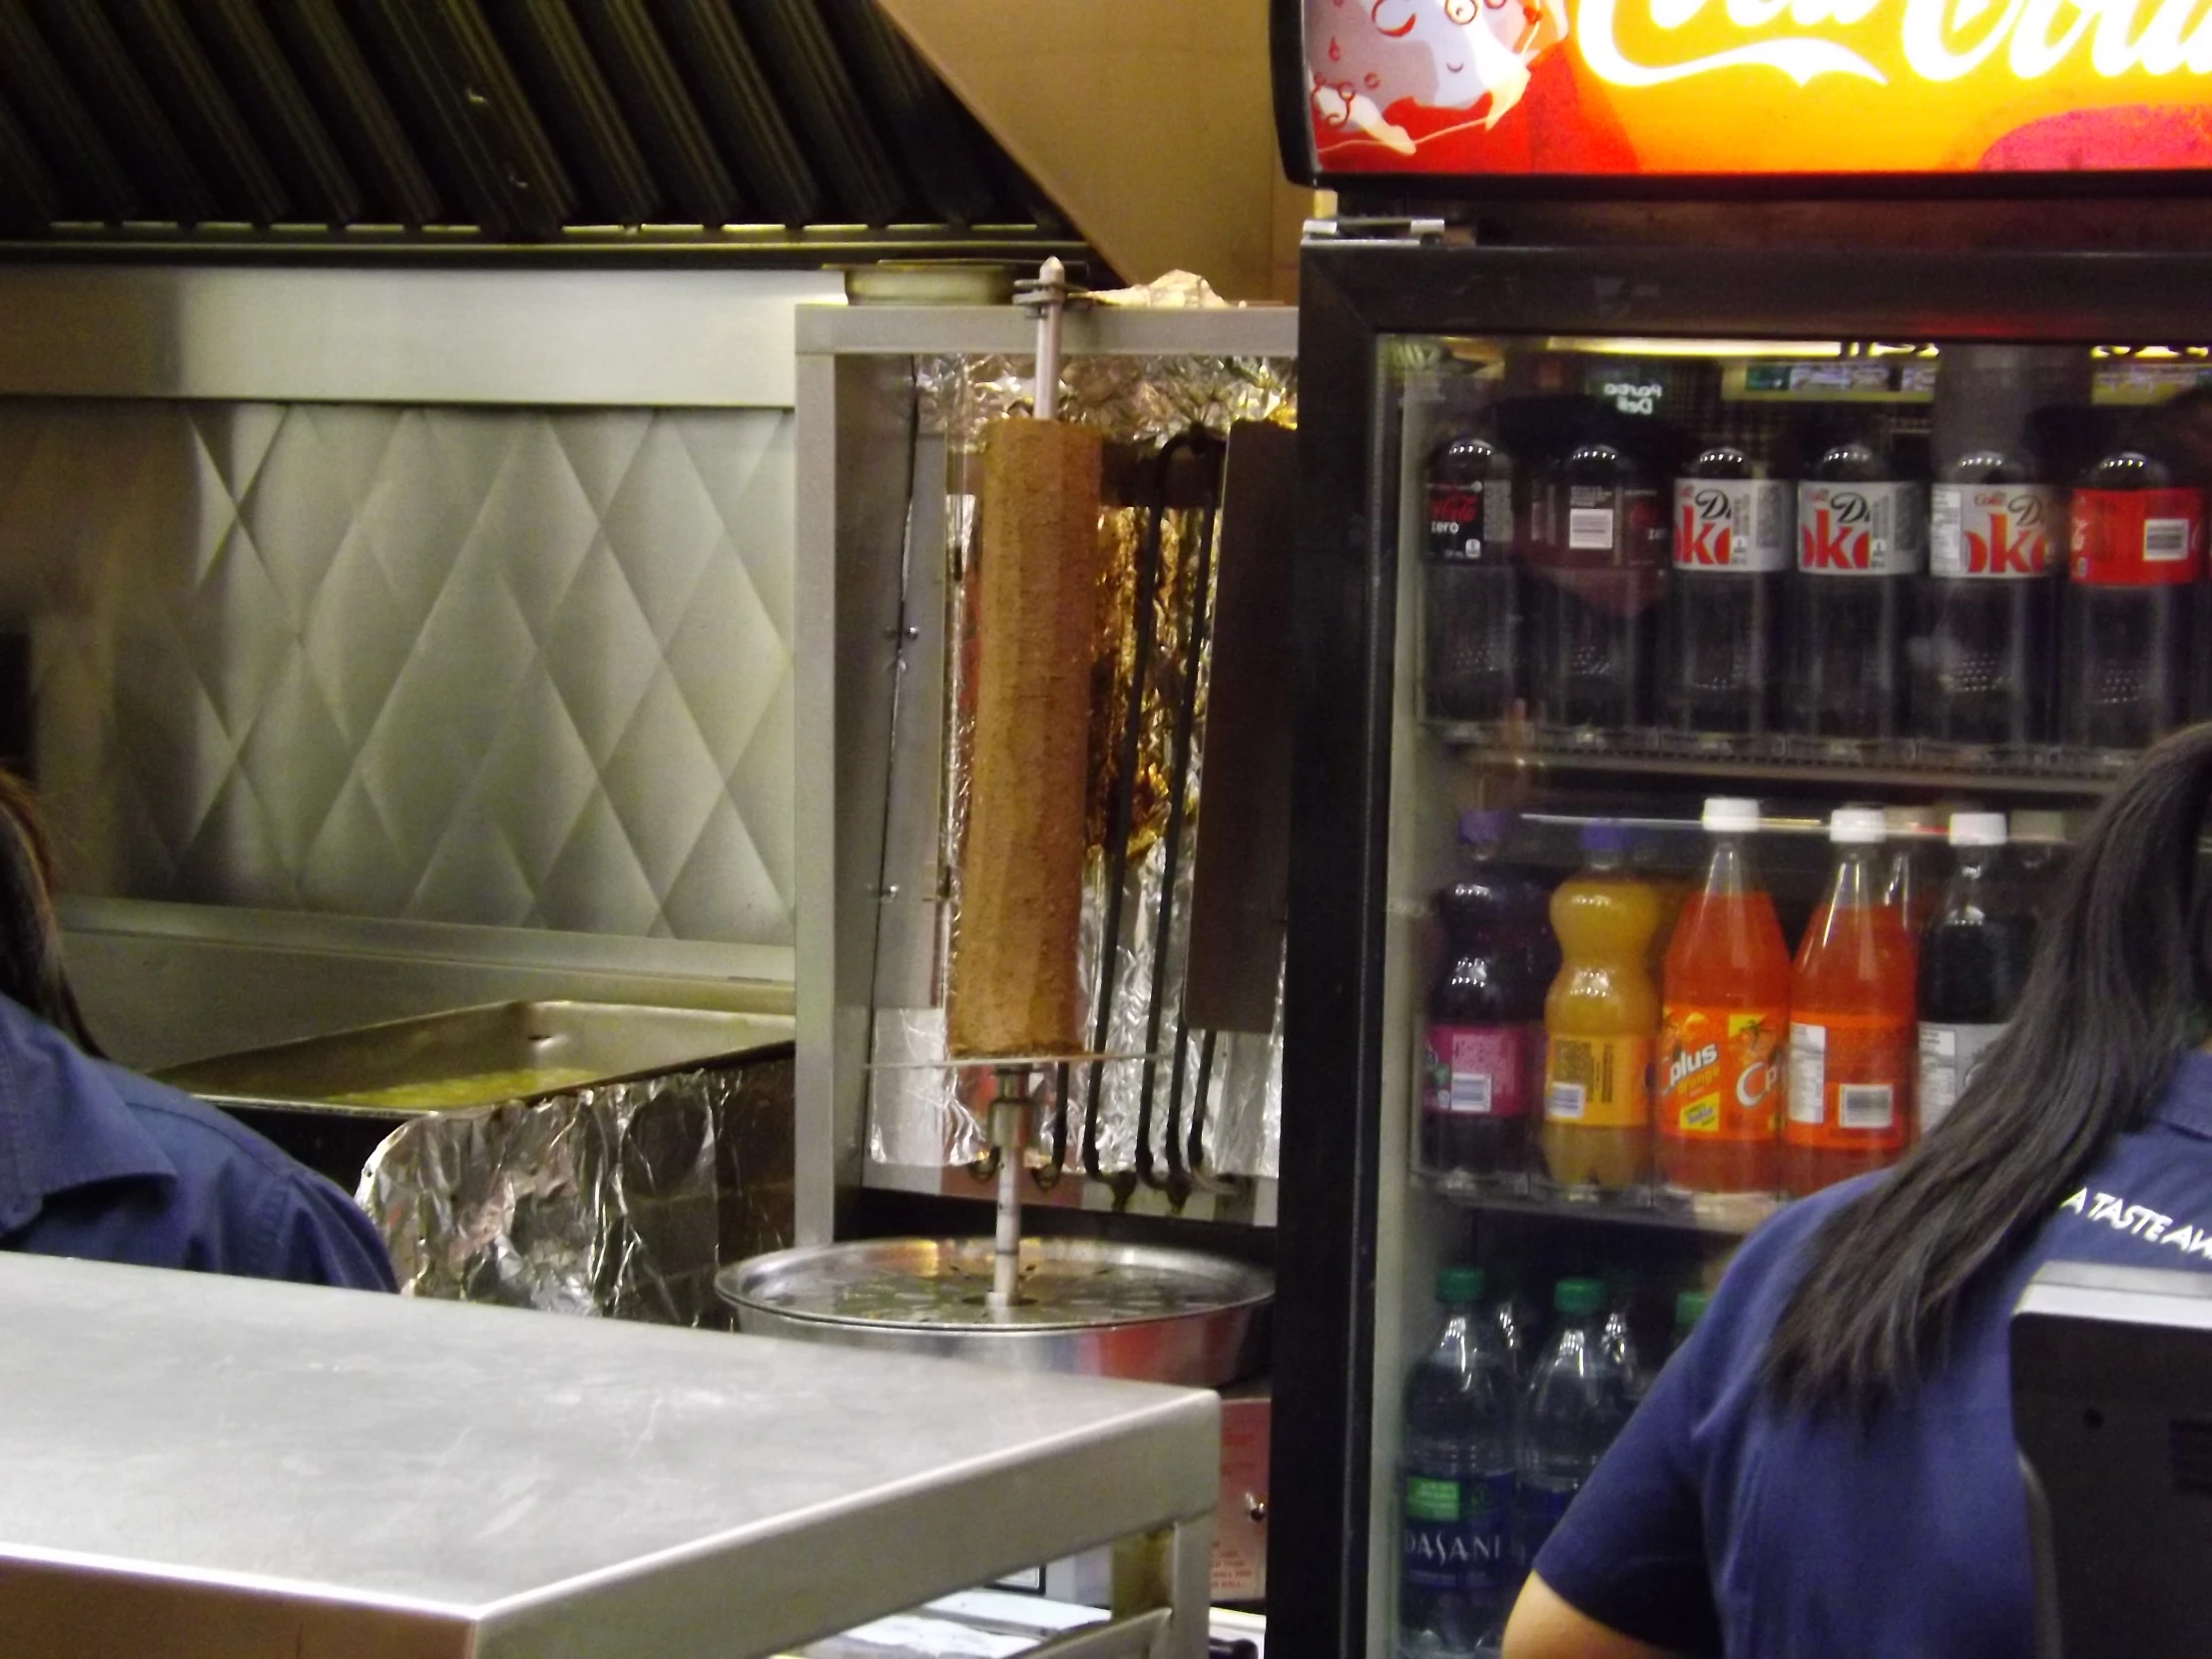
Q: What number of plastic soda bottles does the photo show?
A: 11